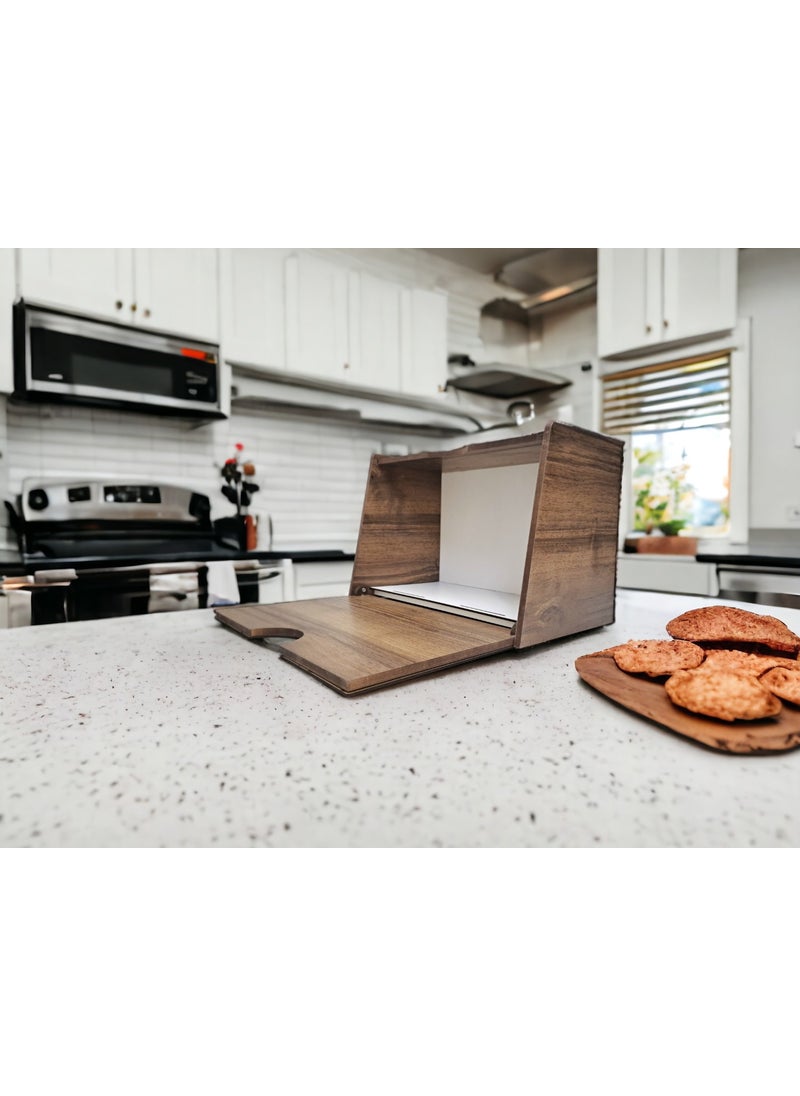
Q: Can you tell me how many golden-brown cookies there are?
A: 5